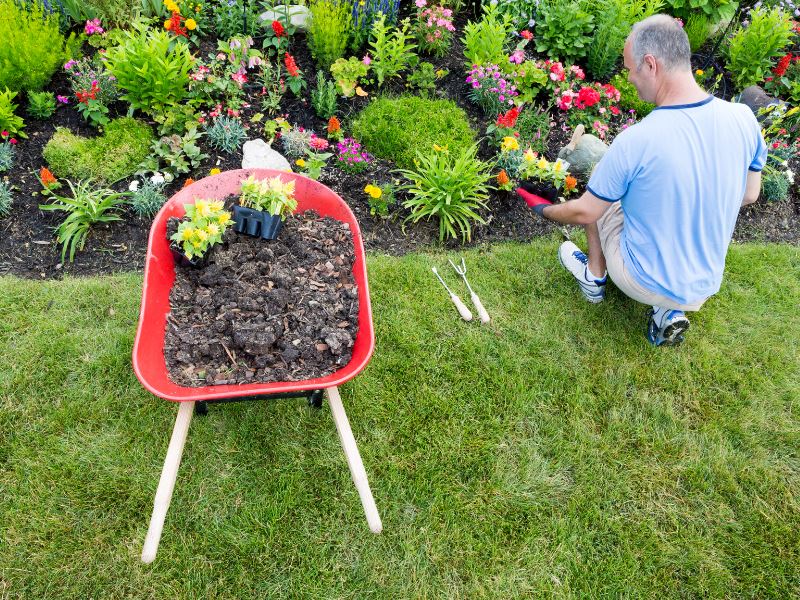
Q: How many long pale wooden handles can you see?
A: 2